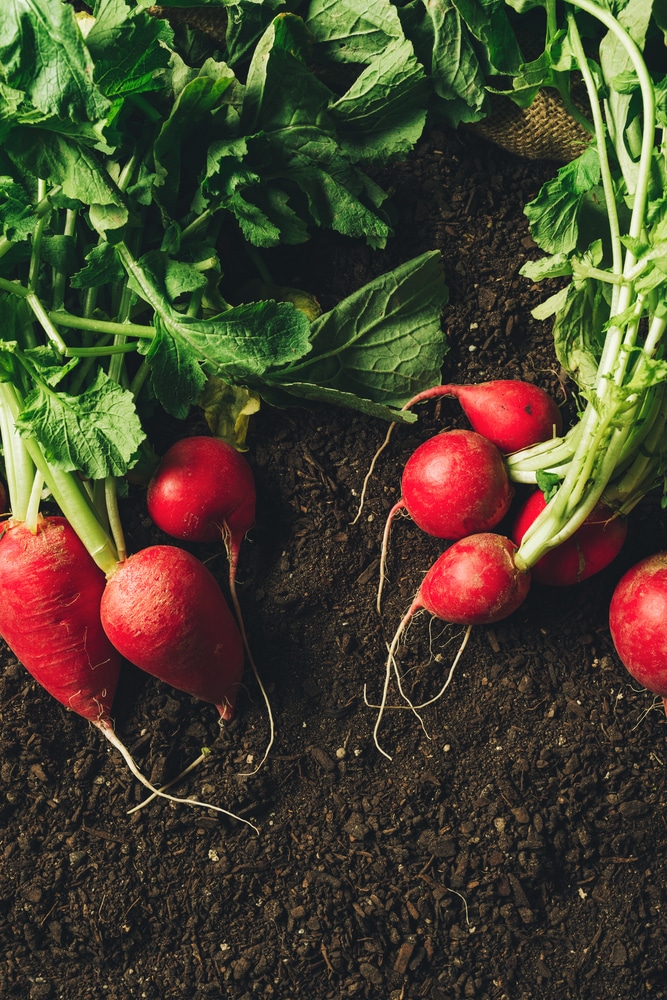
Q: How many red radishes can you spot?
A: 8